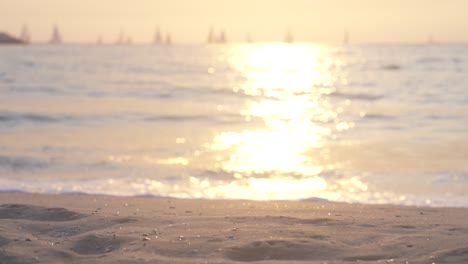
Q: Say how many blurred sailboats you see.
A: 13